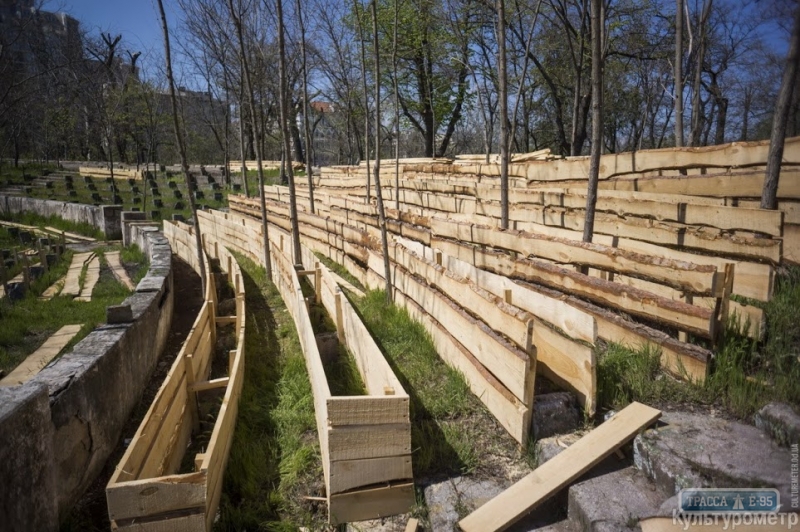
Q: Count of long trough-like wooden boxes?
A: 2